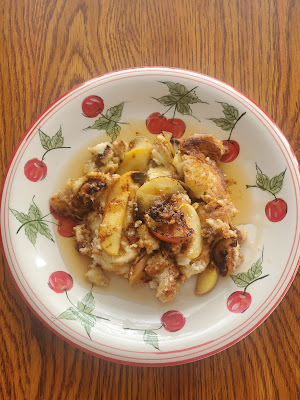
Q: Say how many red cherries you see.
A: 11